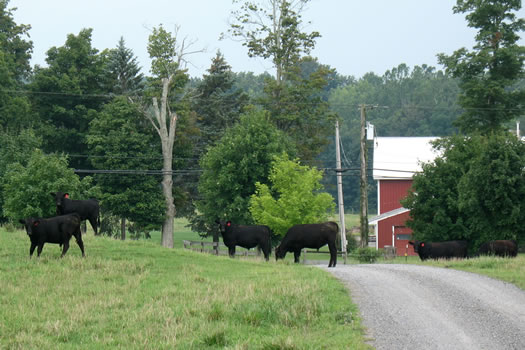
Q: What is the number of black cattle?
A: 6